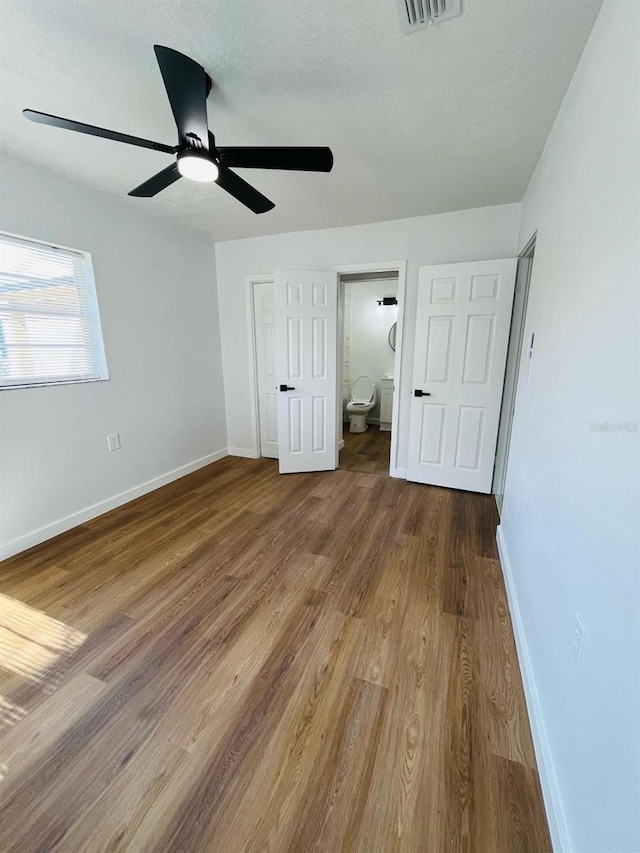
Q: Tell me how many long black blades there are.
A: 5